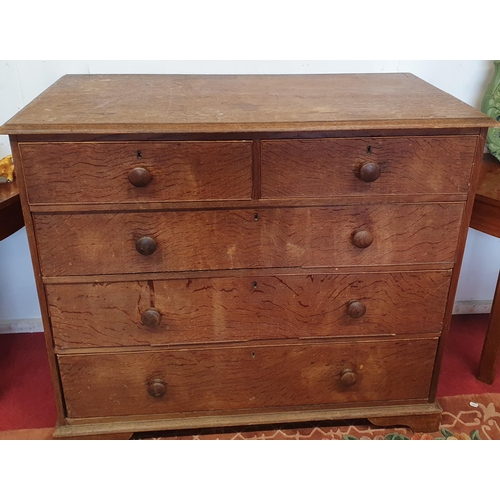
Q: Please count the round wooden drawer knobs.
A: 8